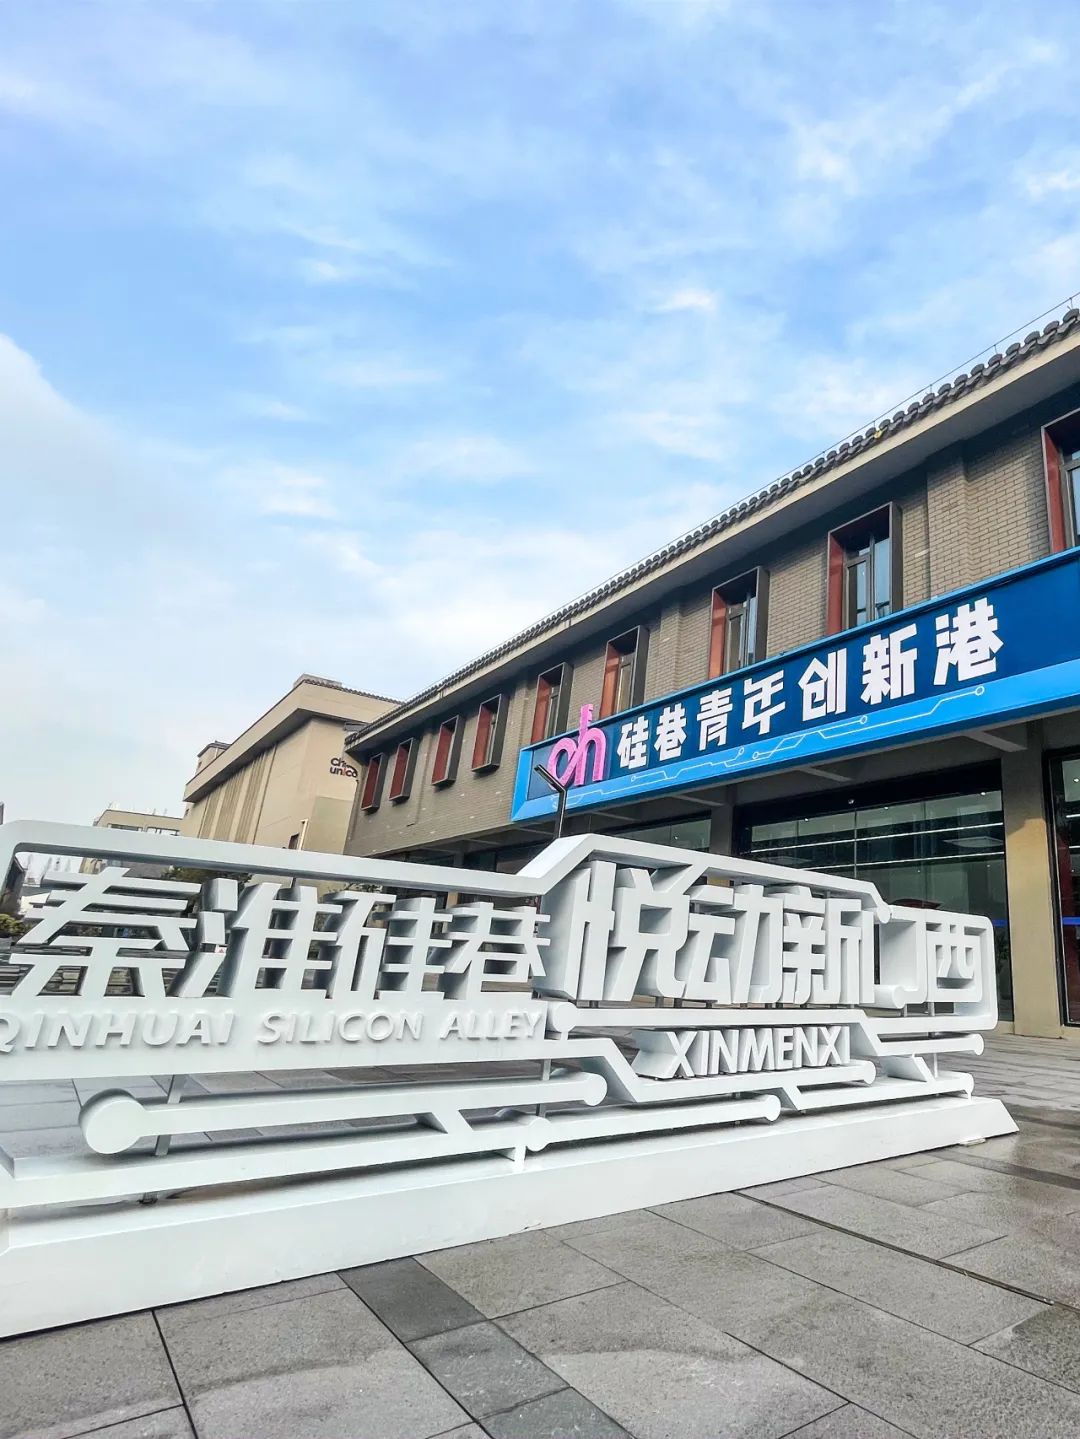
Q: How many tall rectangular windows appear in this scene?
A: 9